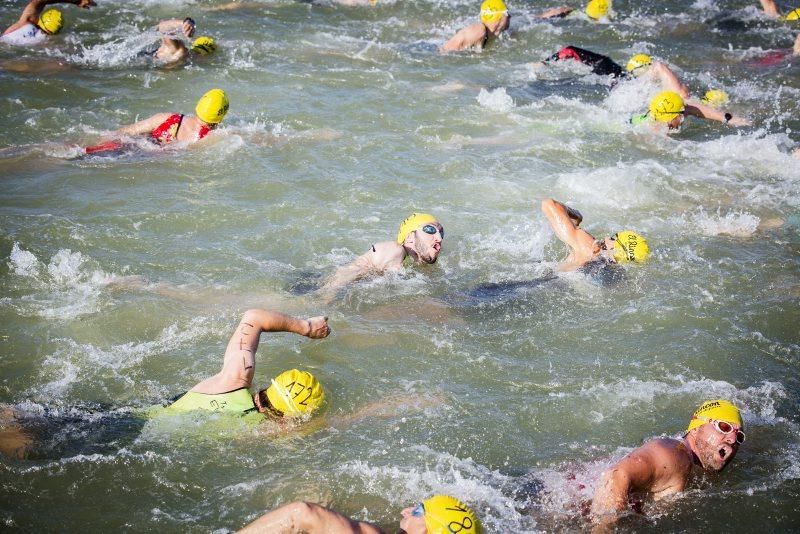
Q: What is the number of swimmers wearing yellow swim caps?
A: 14